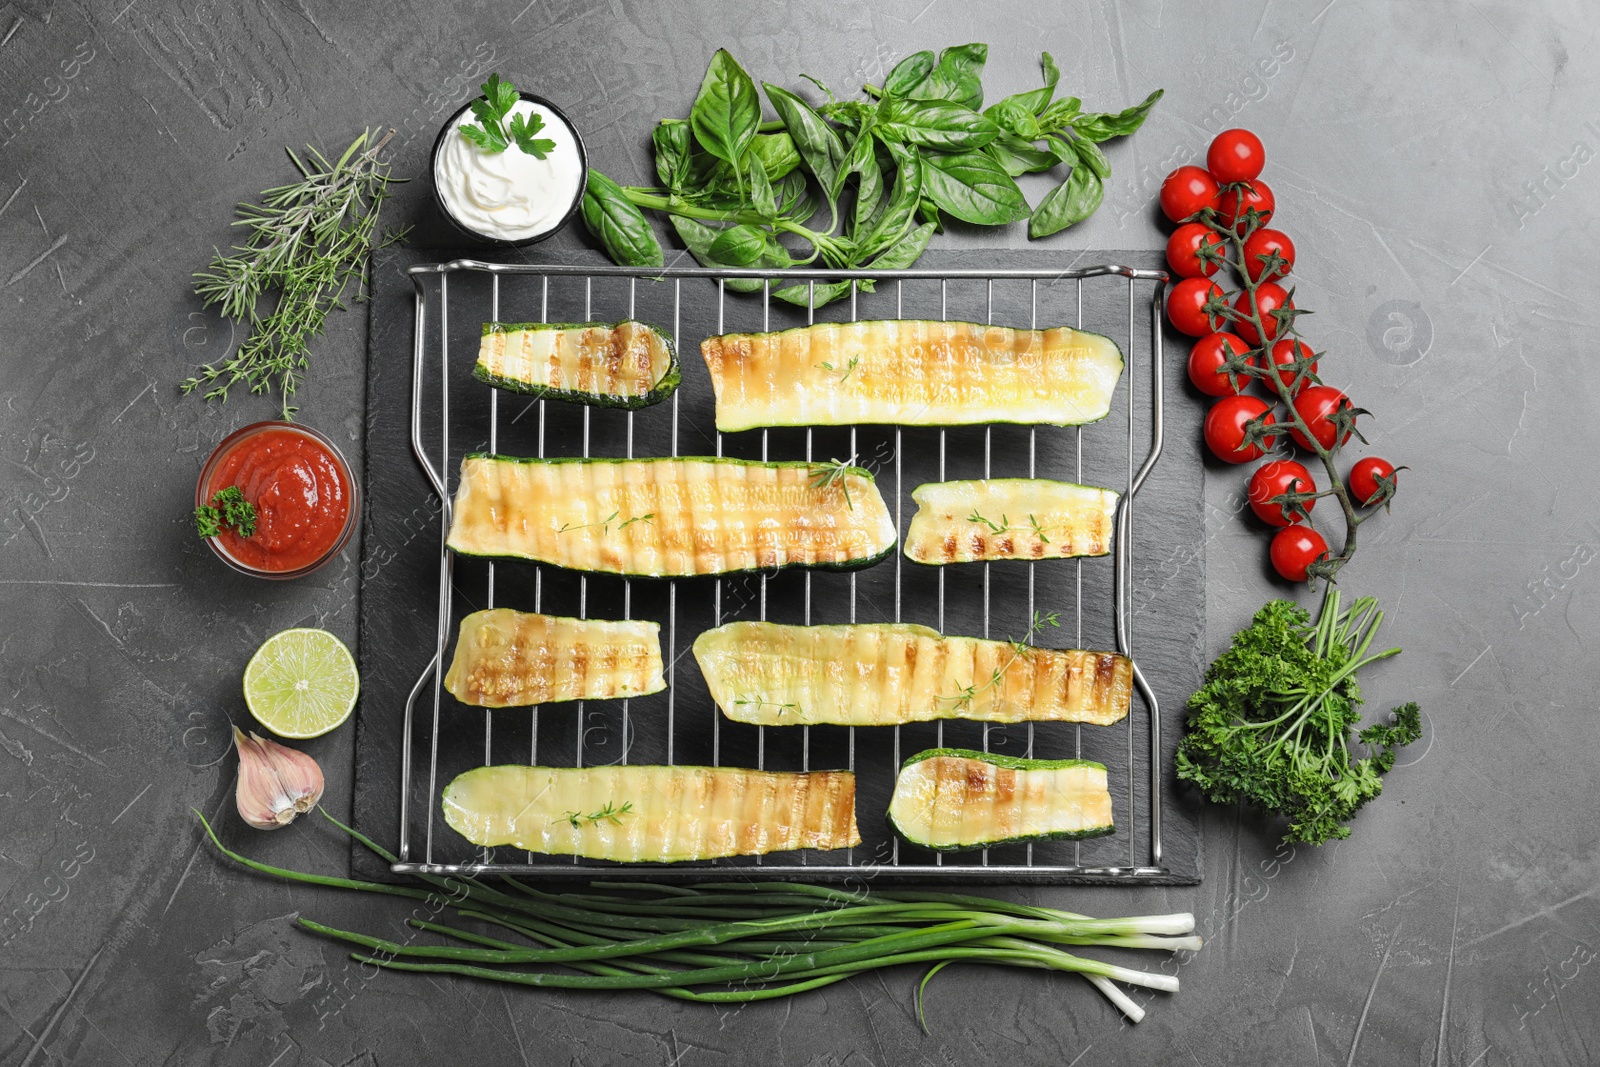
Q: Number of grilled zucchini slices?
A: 8